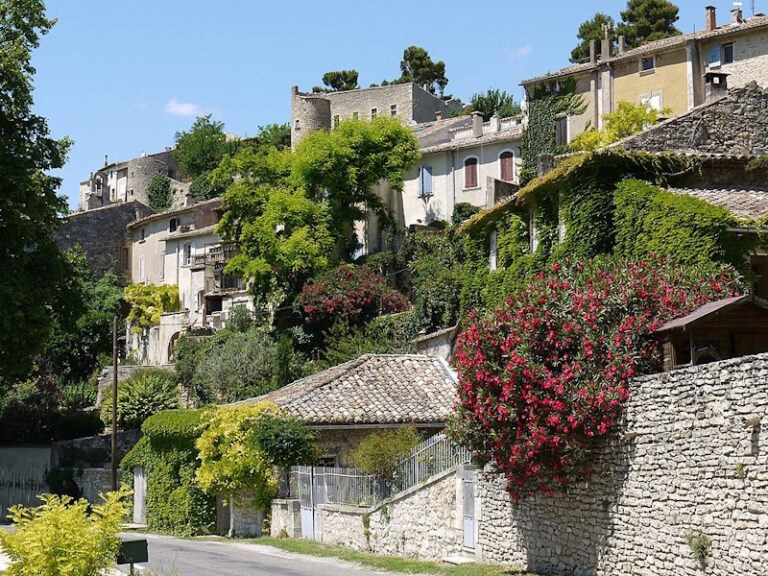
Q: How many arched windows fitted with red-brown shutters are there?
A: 2